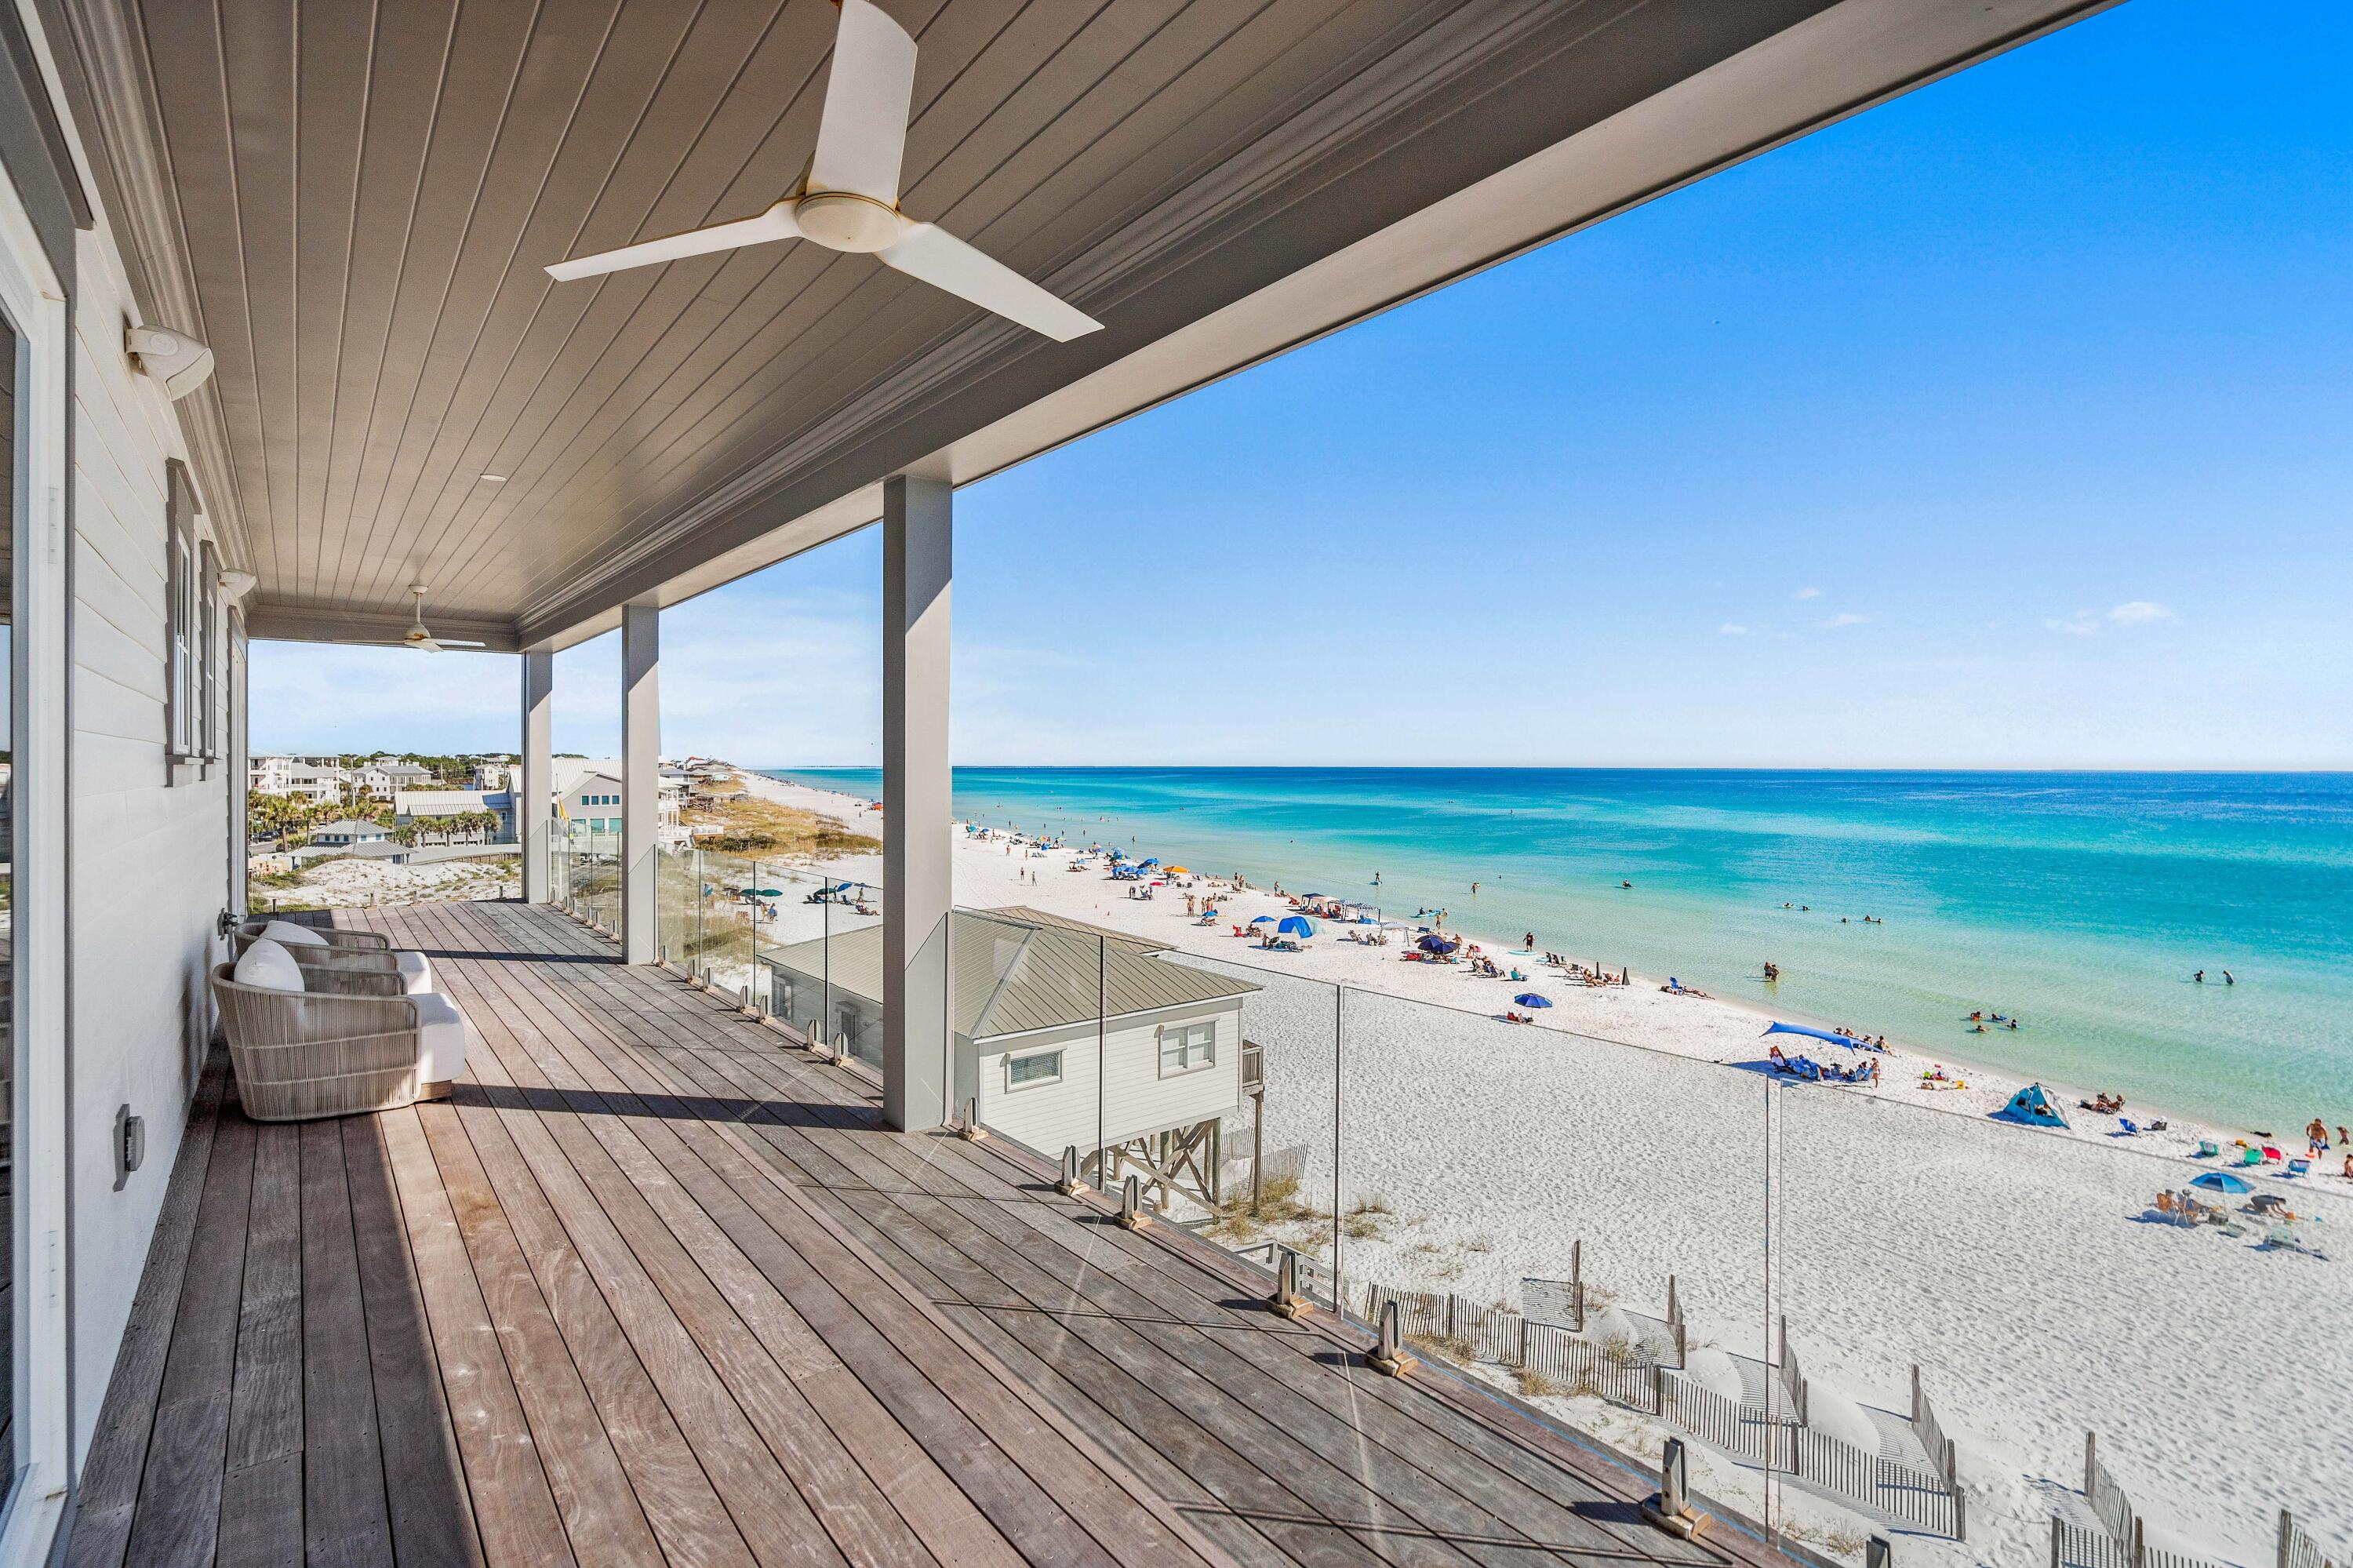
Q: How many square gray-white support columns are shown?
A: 3